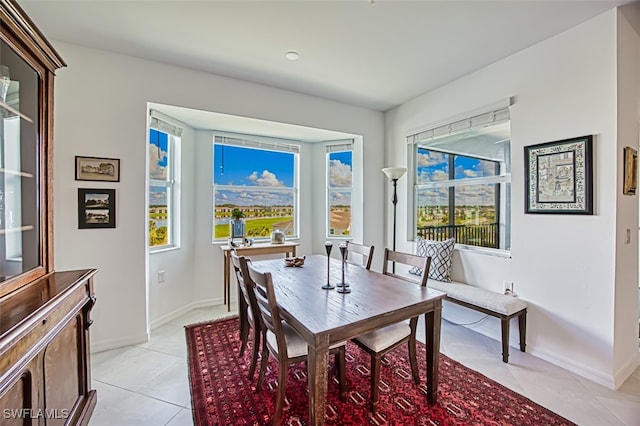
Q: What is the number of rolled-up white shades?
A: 4